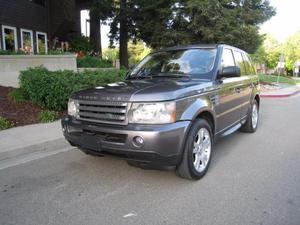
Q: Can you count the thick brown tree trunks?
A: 2